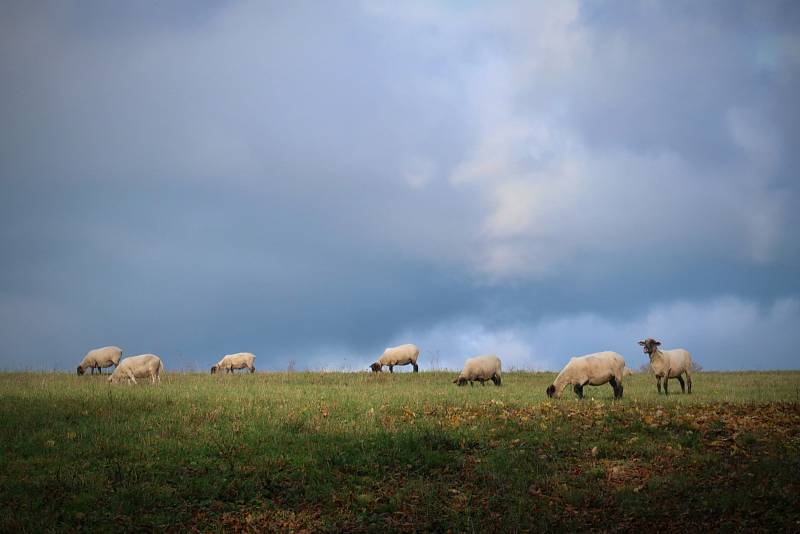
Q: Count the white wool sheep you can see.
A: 7